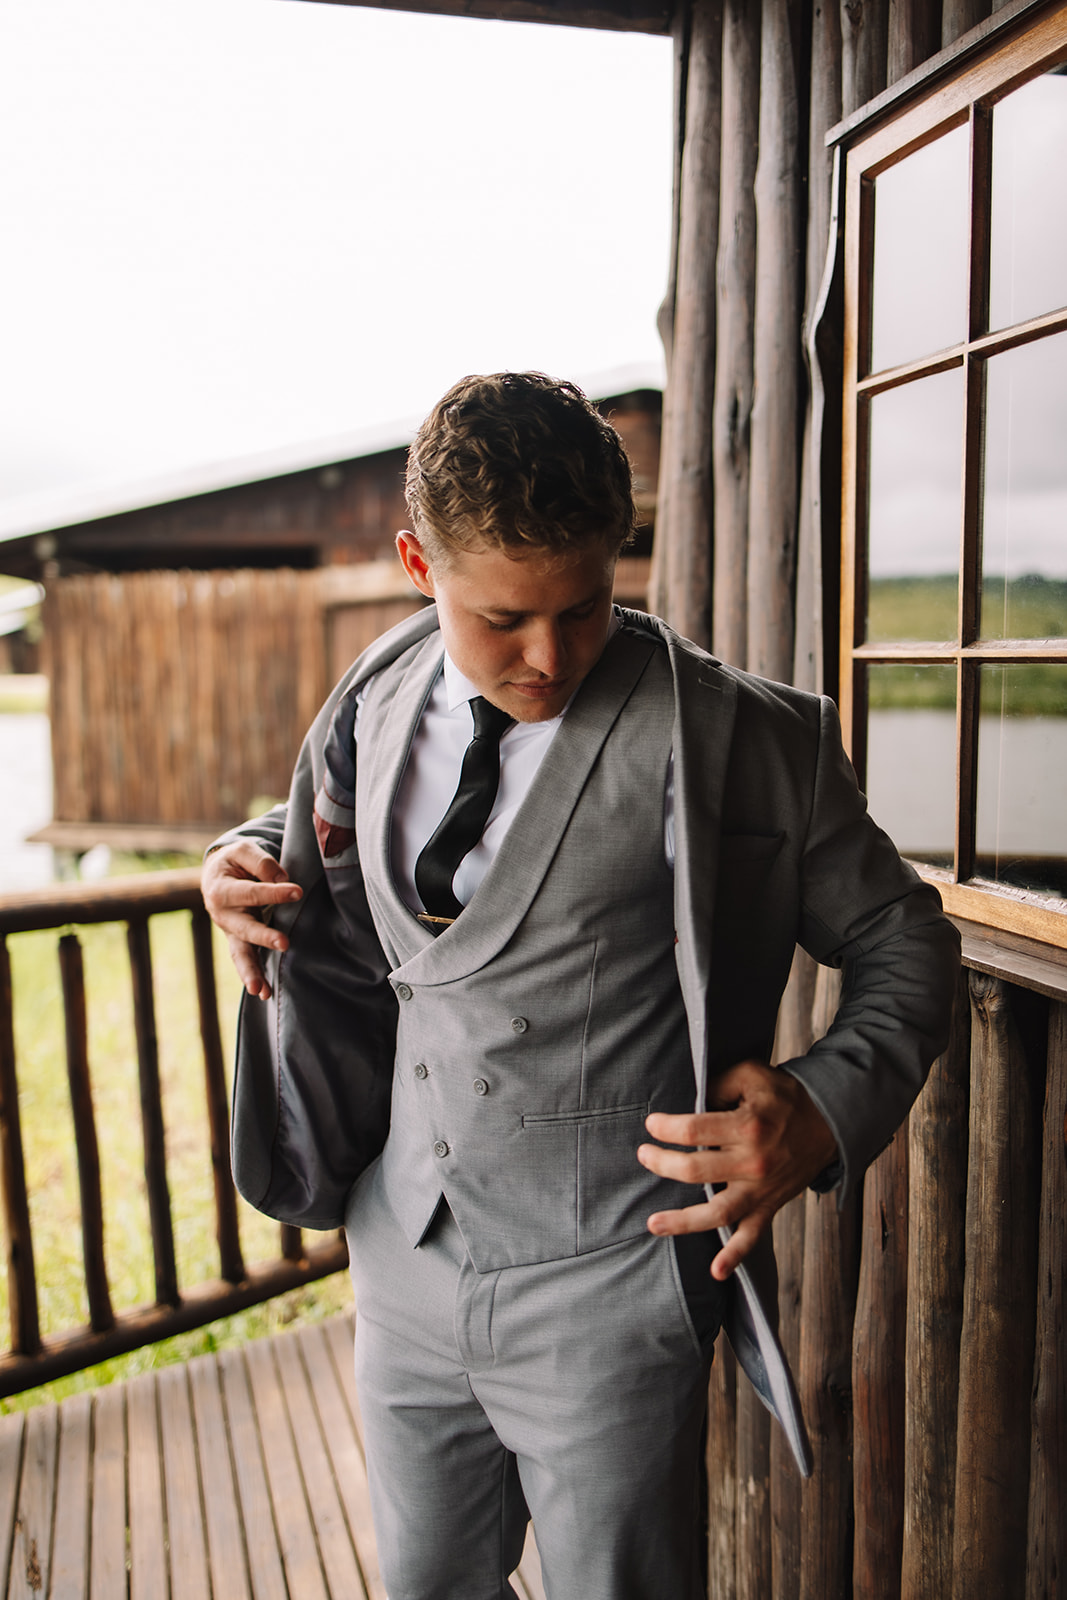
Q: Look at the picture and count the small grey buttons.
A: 5